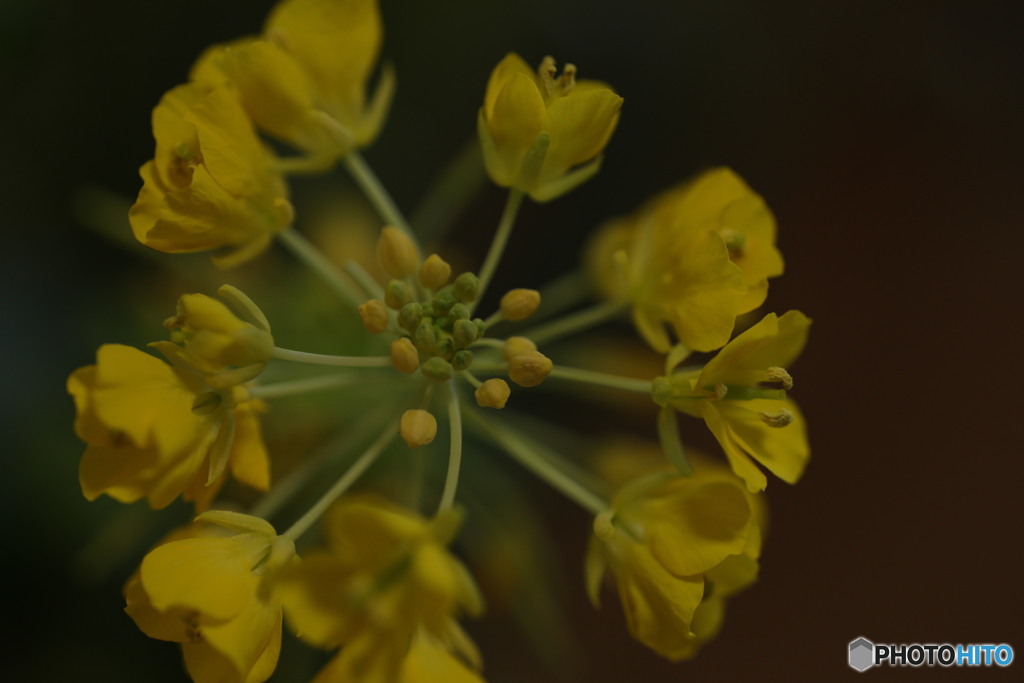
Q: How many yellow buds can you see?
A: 9